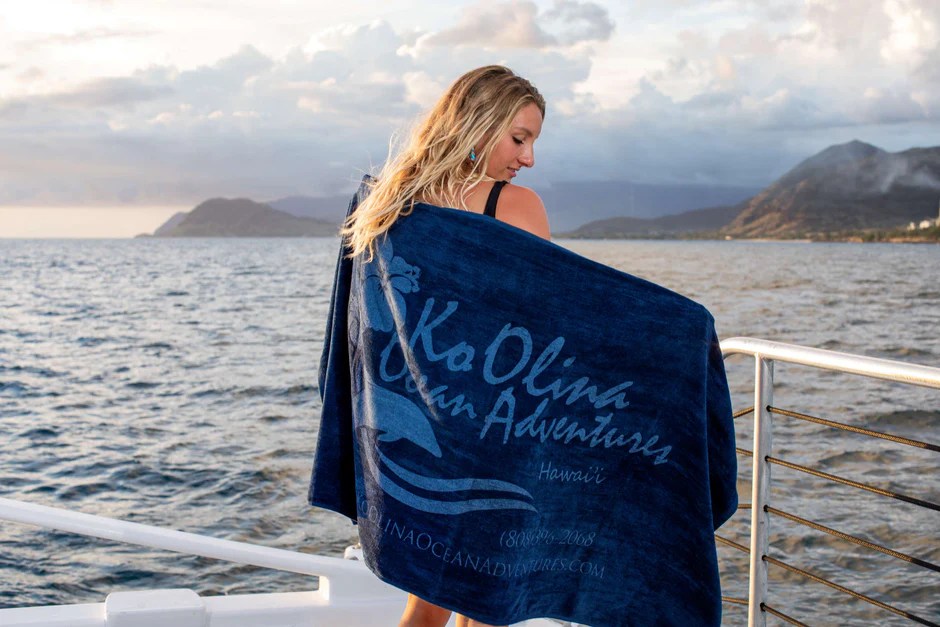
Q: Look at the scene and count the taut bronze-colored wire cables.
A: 5